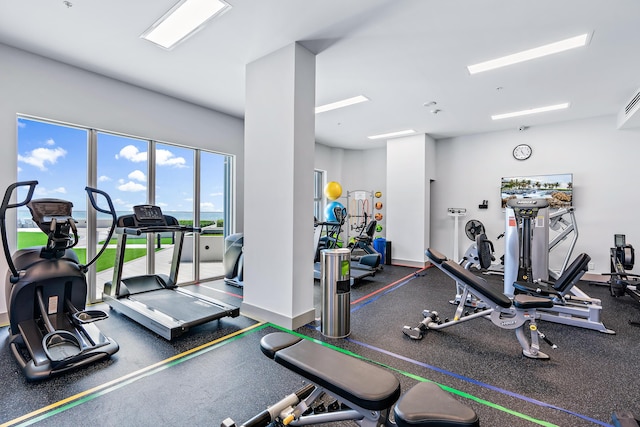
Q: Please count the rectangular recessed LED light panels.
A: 5